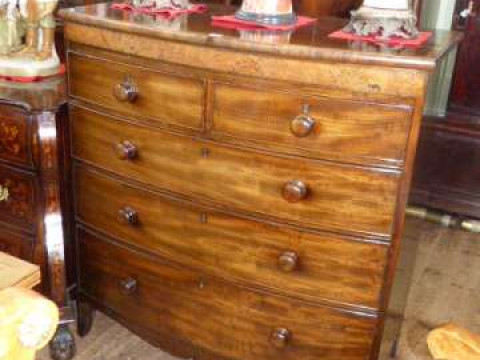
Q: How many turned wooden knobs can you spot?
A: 8